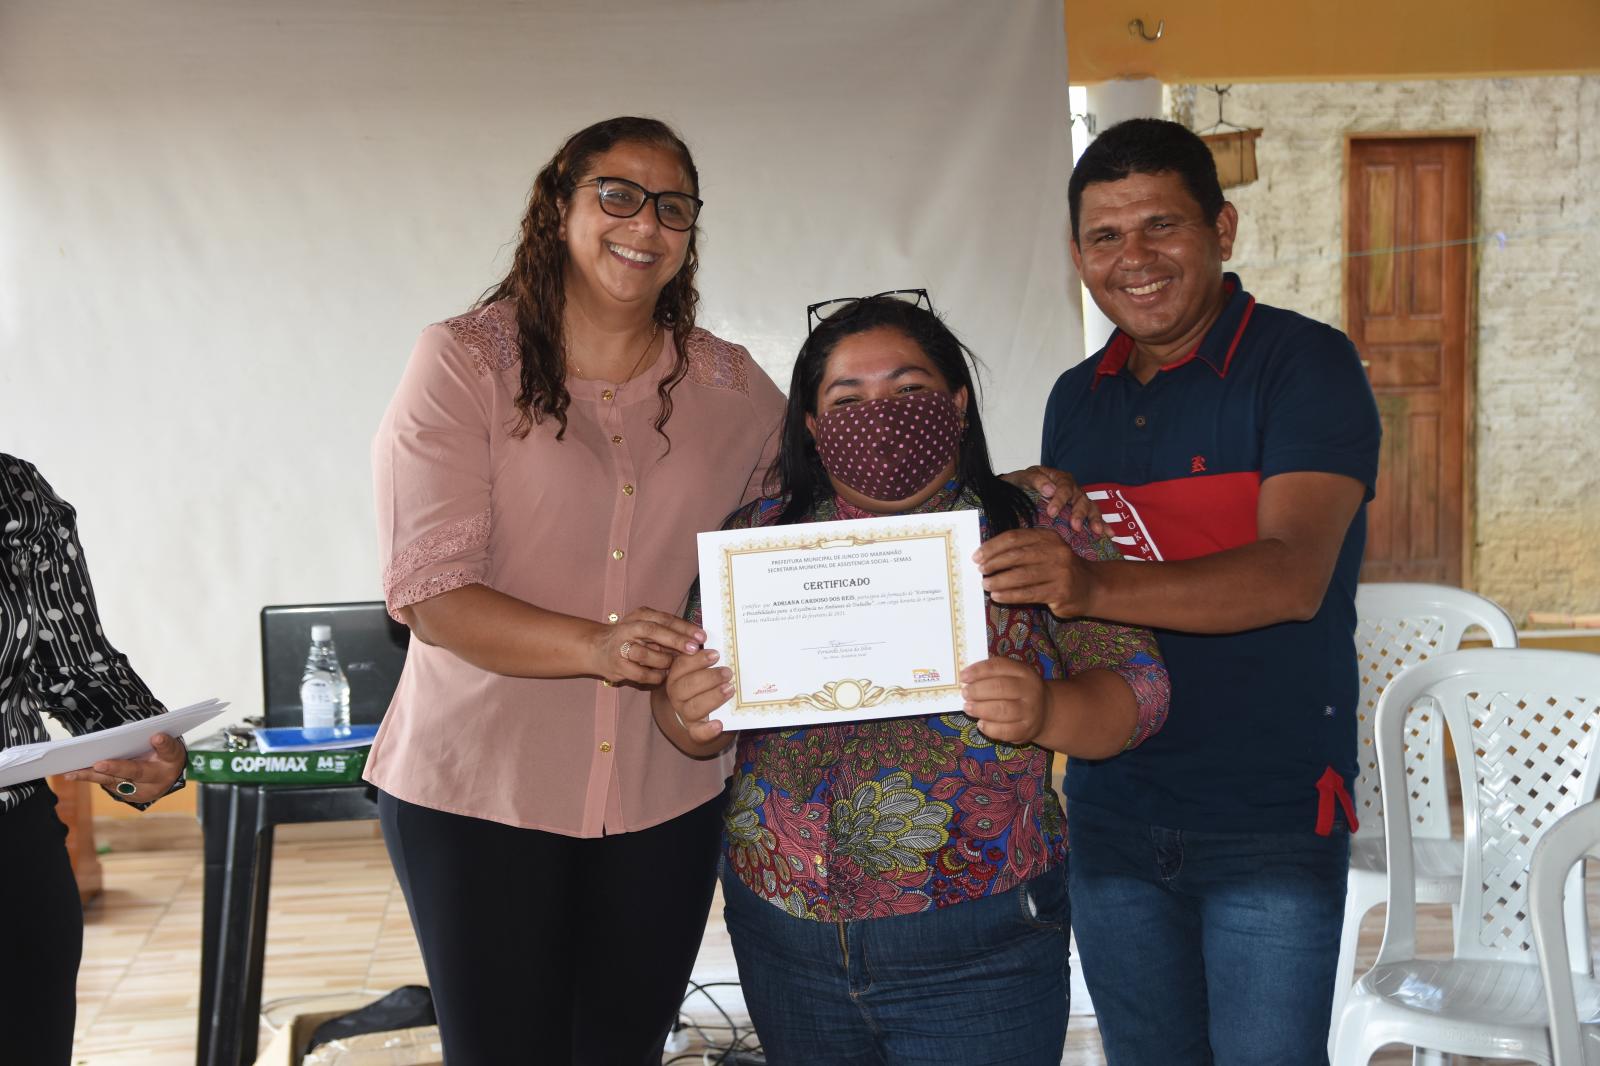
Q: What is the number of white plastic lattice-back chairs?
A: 3